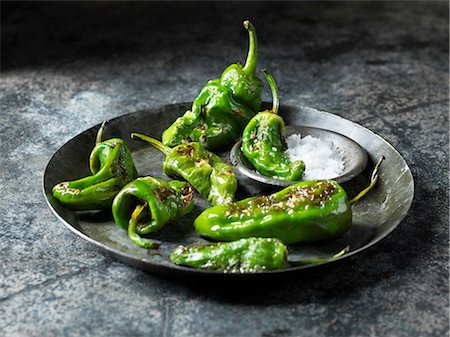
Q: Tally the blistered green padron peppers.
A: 7